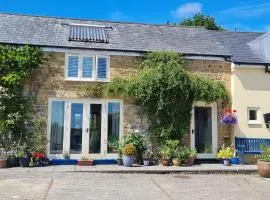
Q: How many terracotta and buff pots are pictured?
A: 6